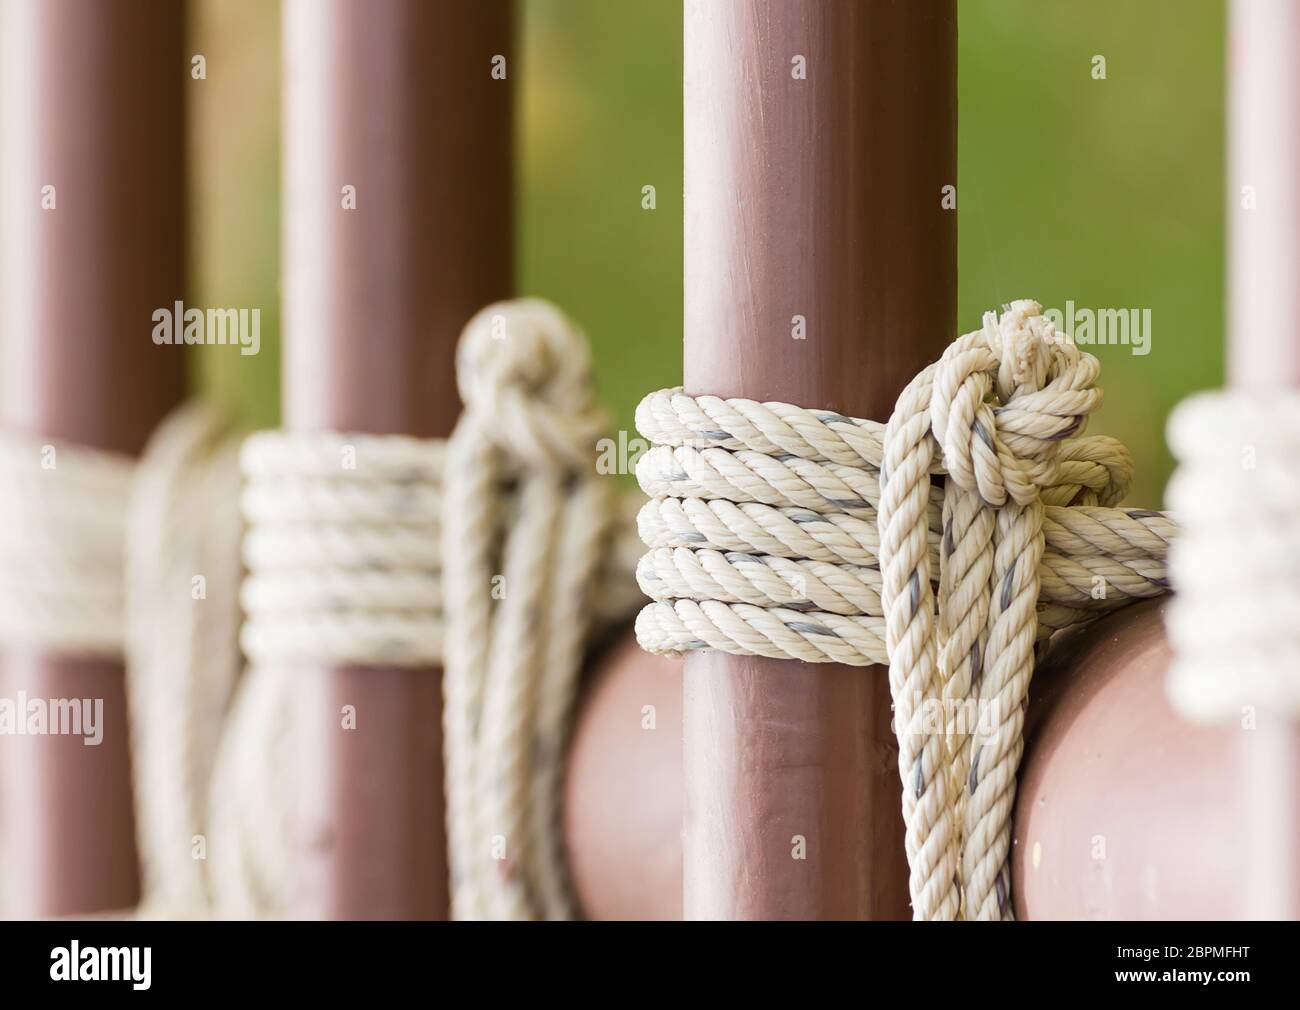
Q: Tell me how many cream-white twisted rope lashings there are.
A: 4